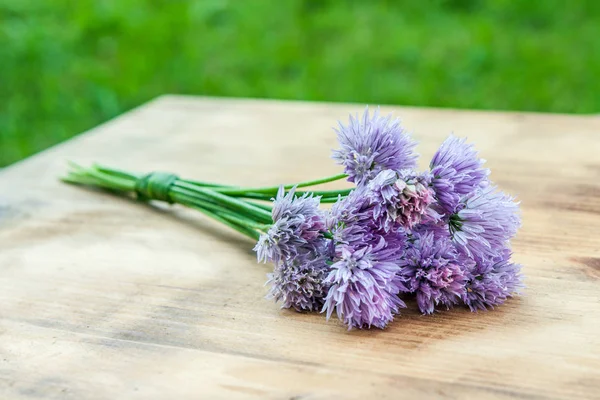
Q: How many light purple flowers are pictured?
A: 10